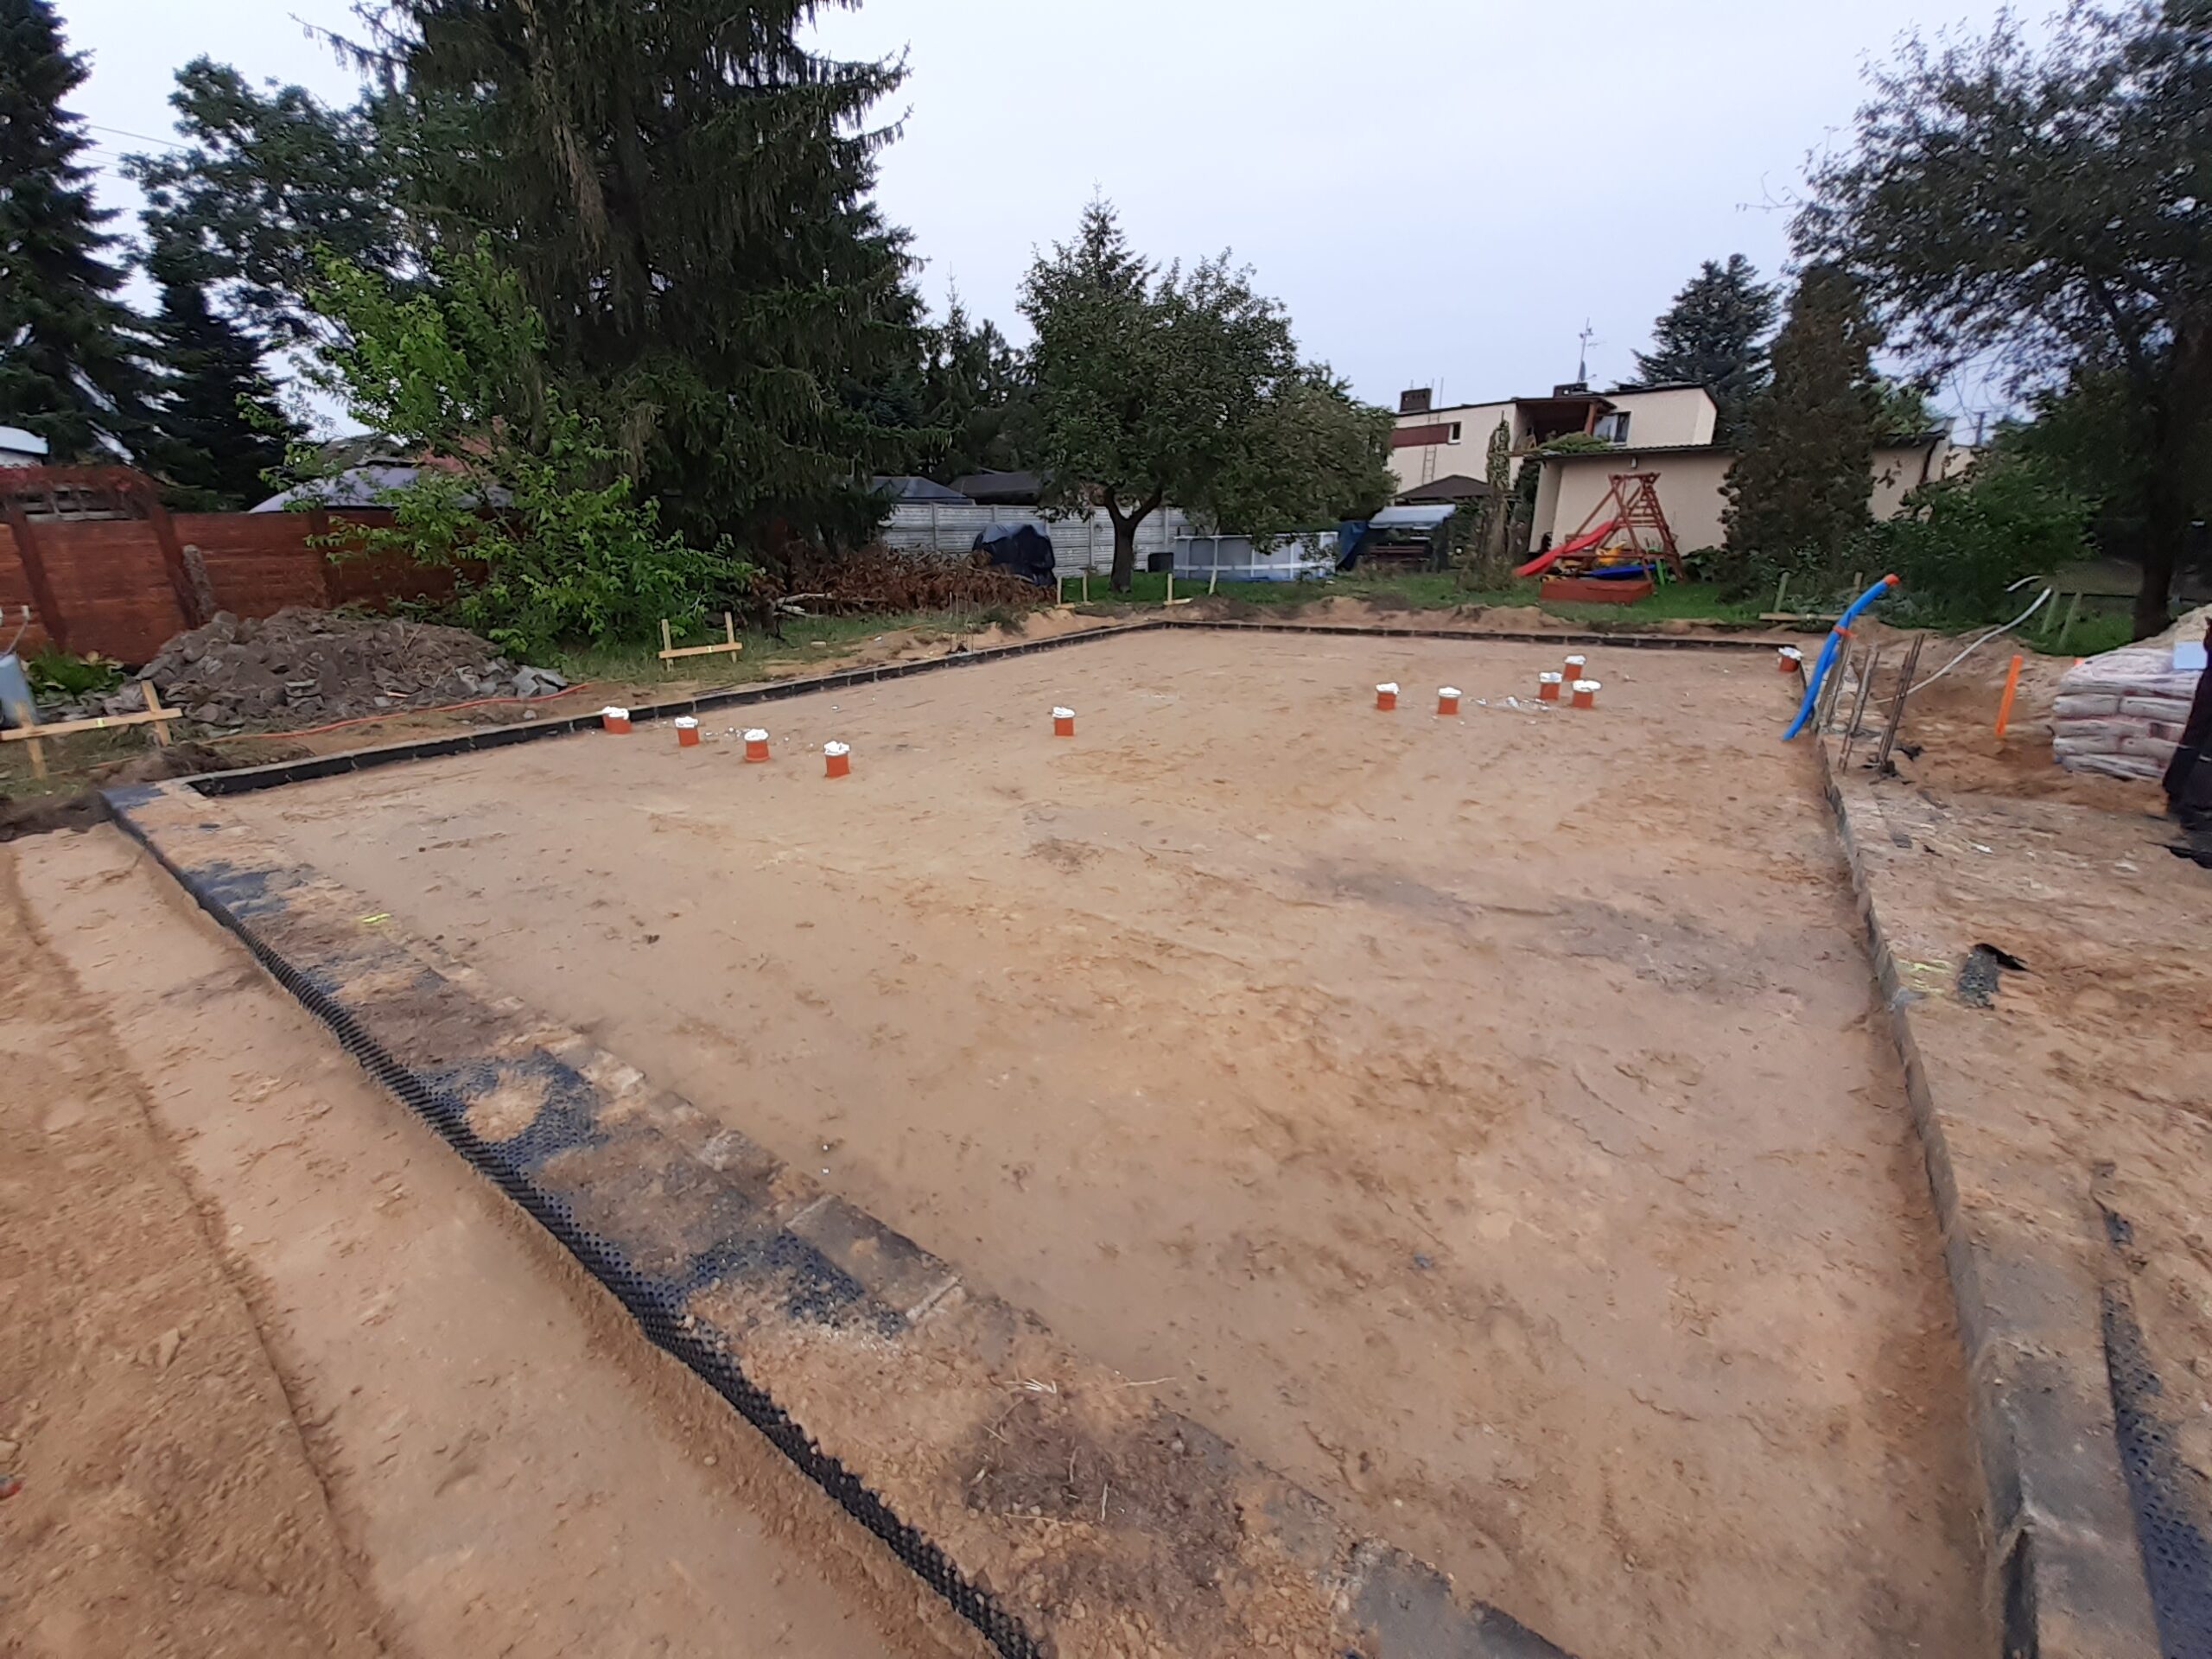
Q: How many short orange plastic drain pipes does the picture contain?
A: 11